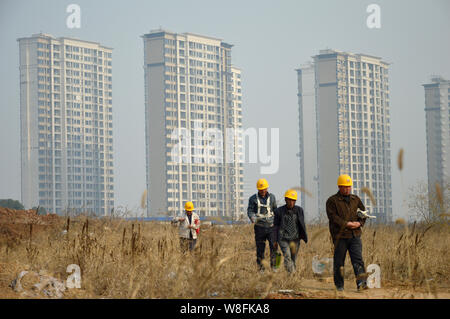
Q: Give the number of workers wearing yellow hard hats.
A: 4